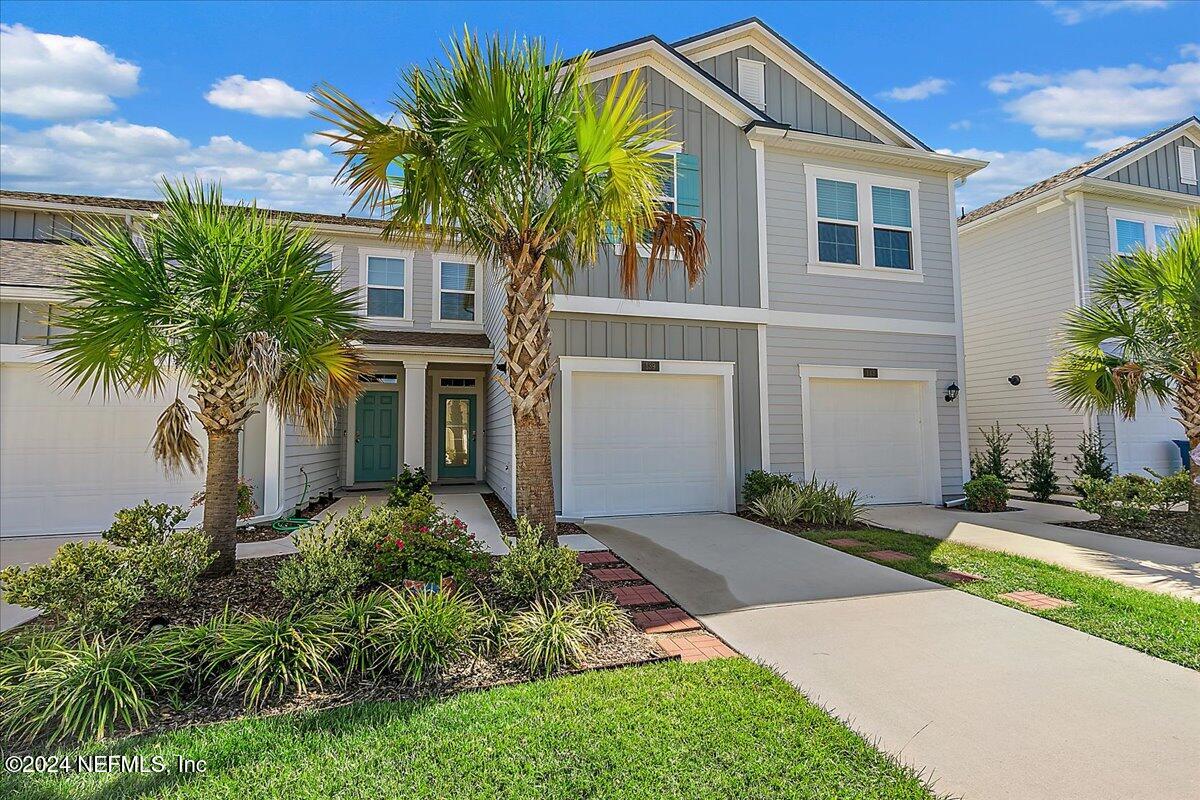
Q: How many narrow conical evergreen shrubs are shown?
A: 3